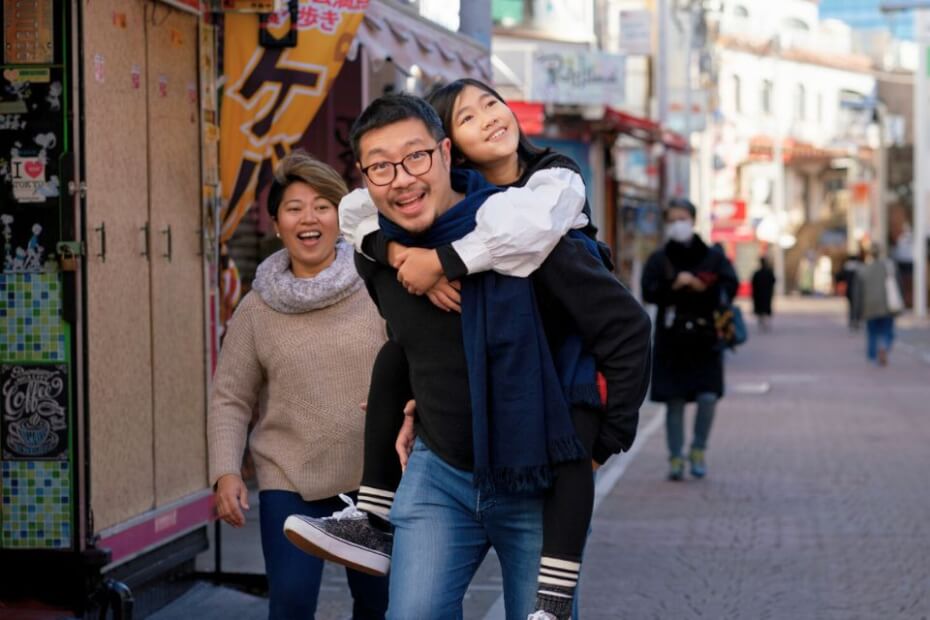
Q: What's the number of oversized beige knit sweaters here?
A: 1